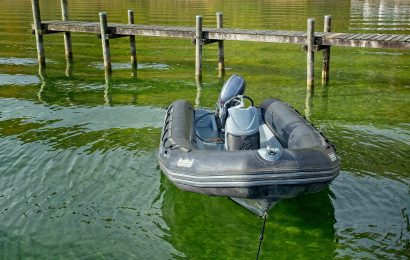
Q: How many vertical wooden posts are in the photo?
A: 8